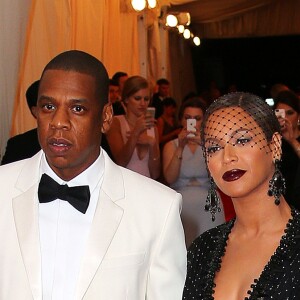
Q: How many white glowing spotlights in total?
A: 6